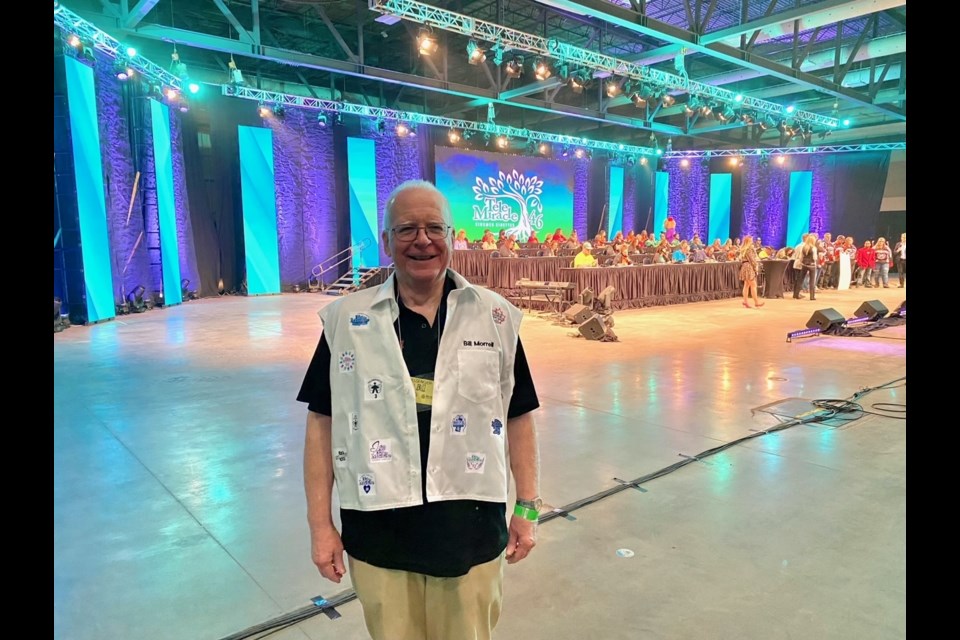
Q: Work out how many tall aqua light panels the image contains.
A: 8